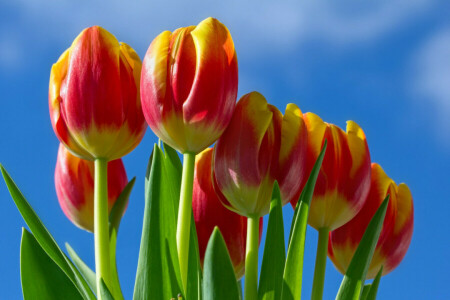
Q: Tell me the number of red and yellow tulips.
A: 7